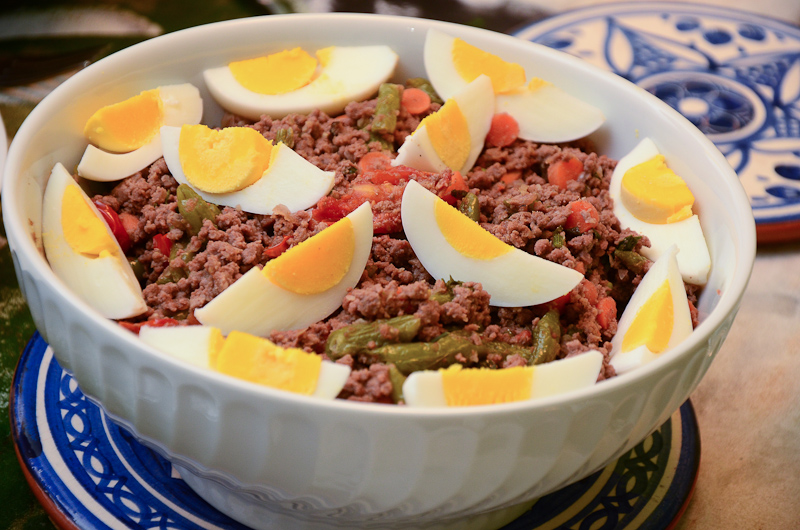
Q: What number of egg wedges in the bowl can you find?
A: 12